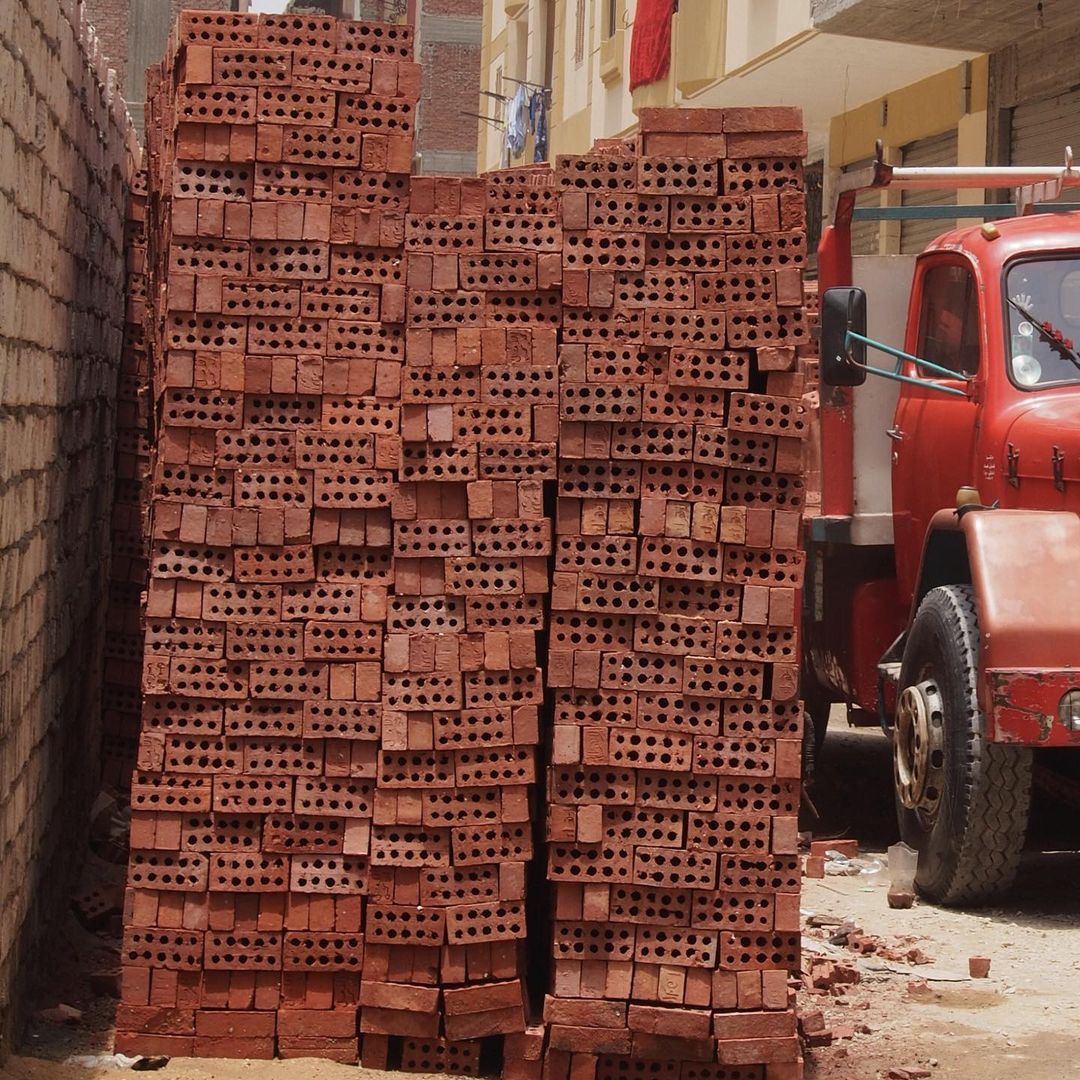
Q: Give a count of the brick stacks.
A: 3